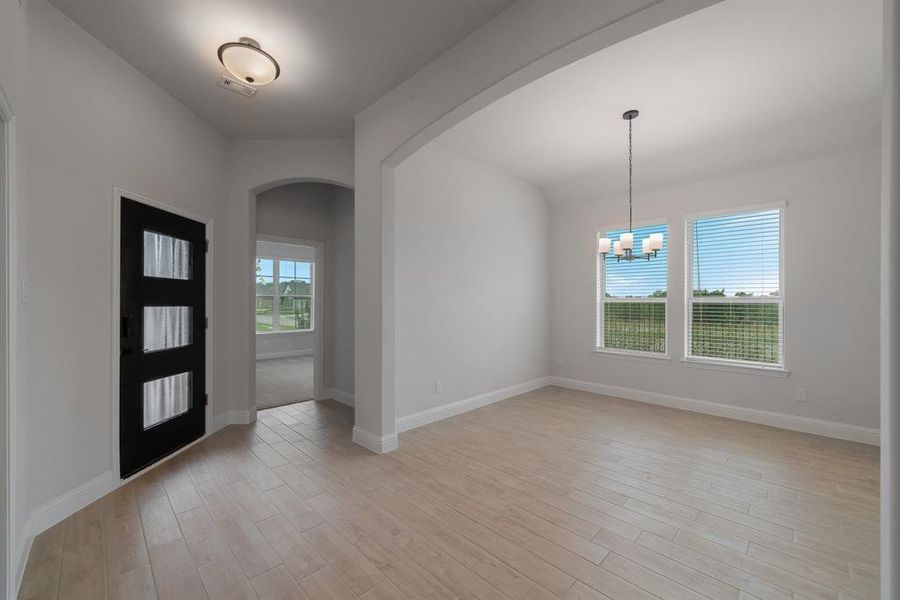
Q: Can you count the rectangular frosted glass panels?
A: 3